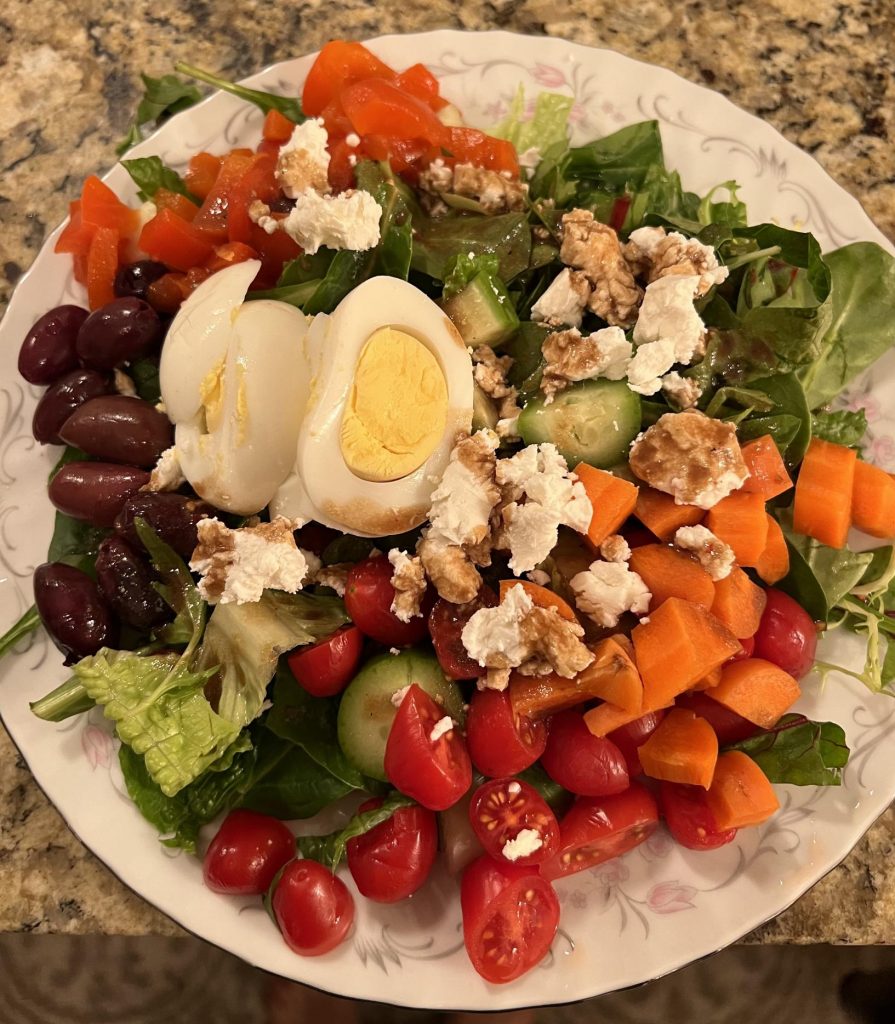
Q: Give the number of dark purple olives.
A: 9